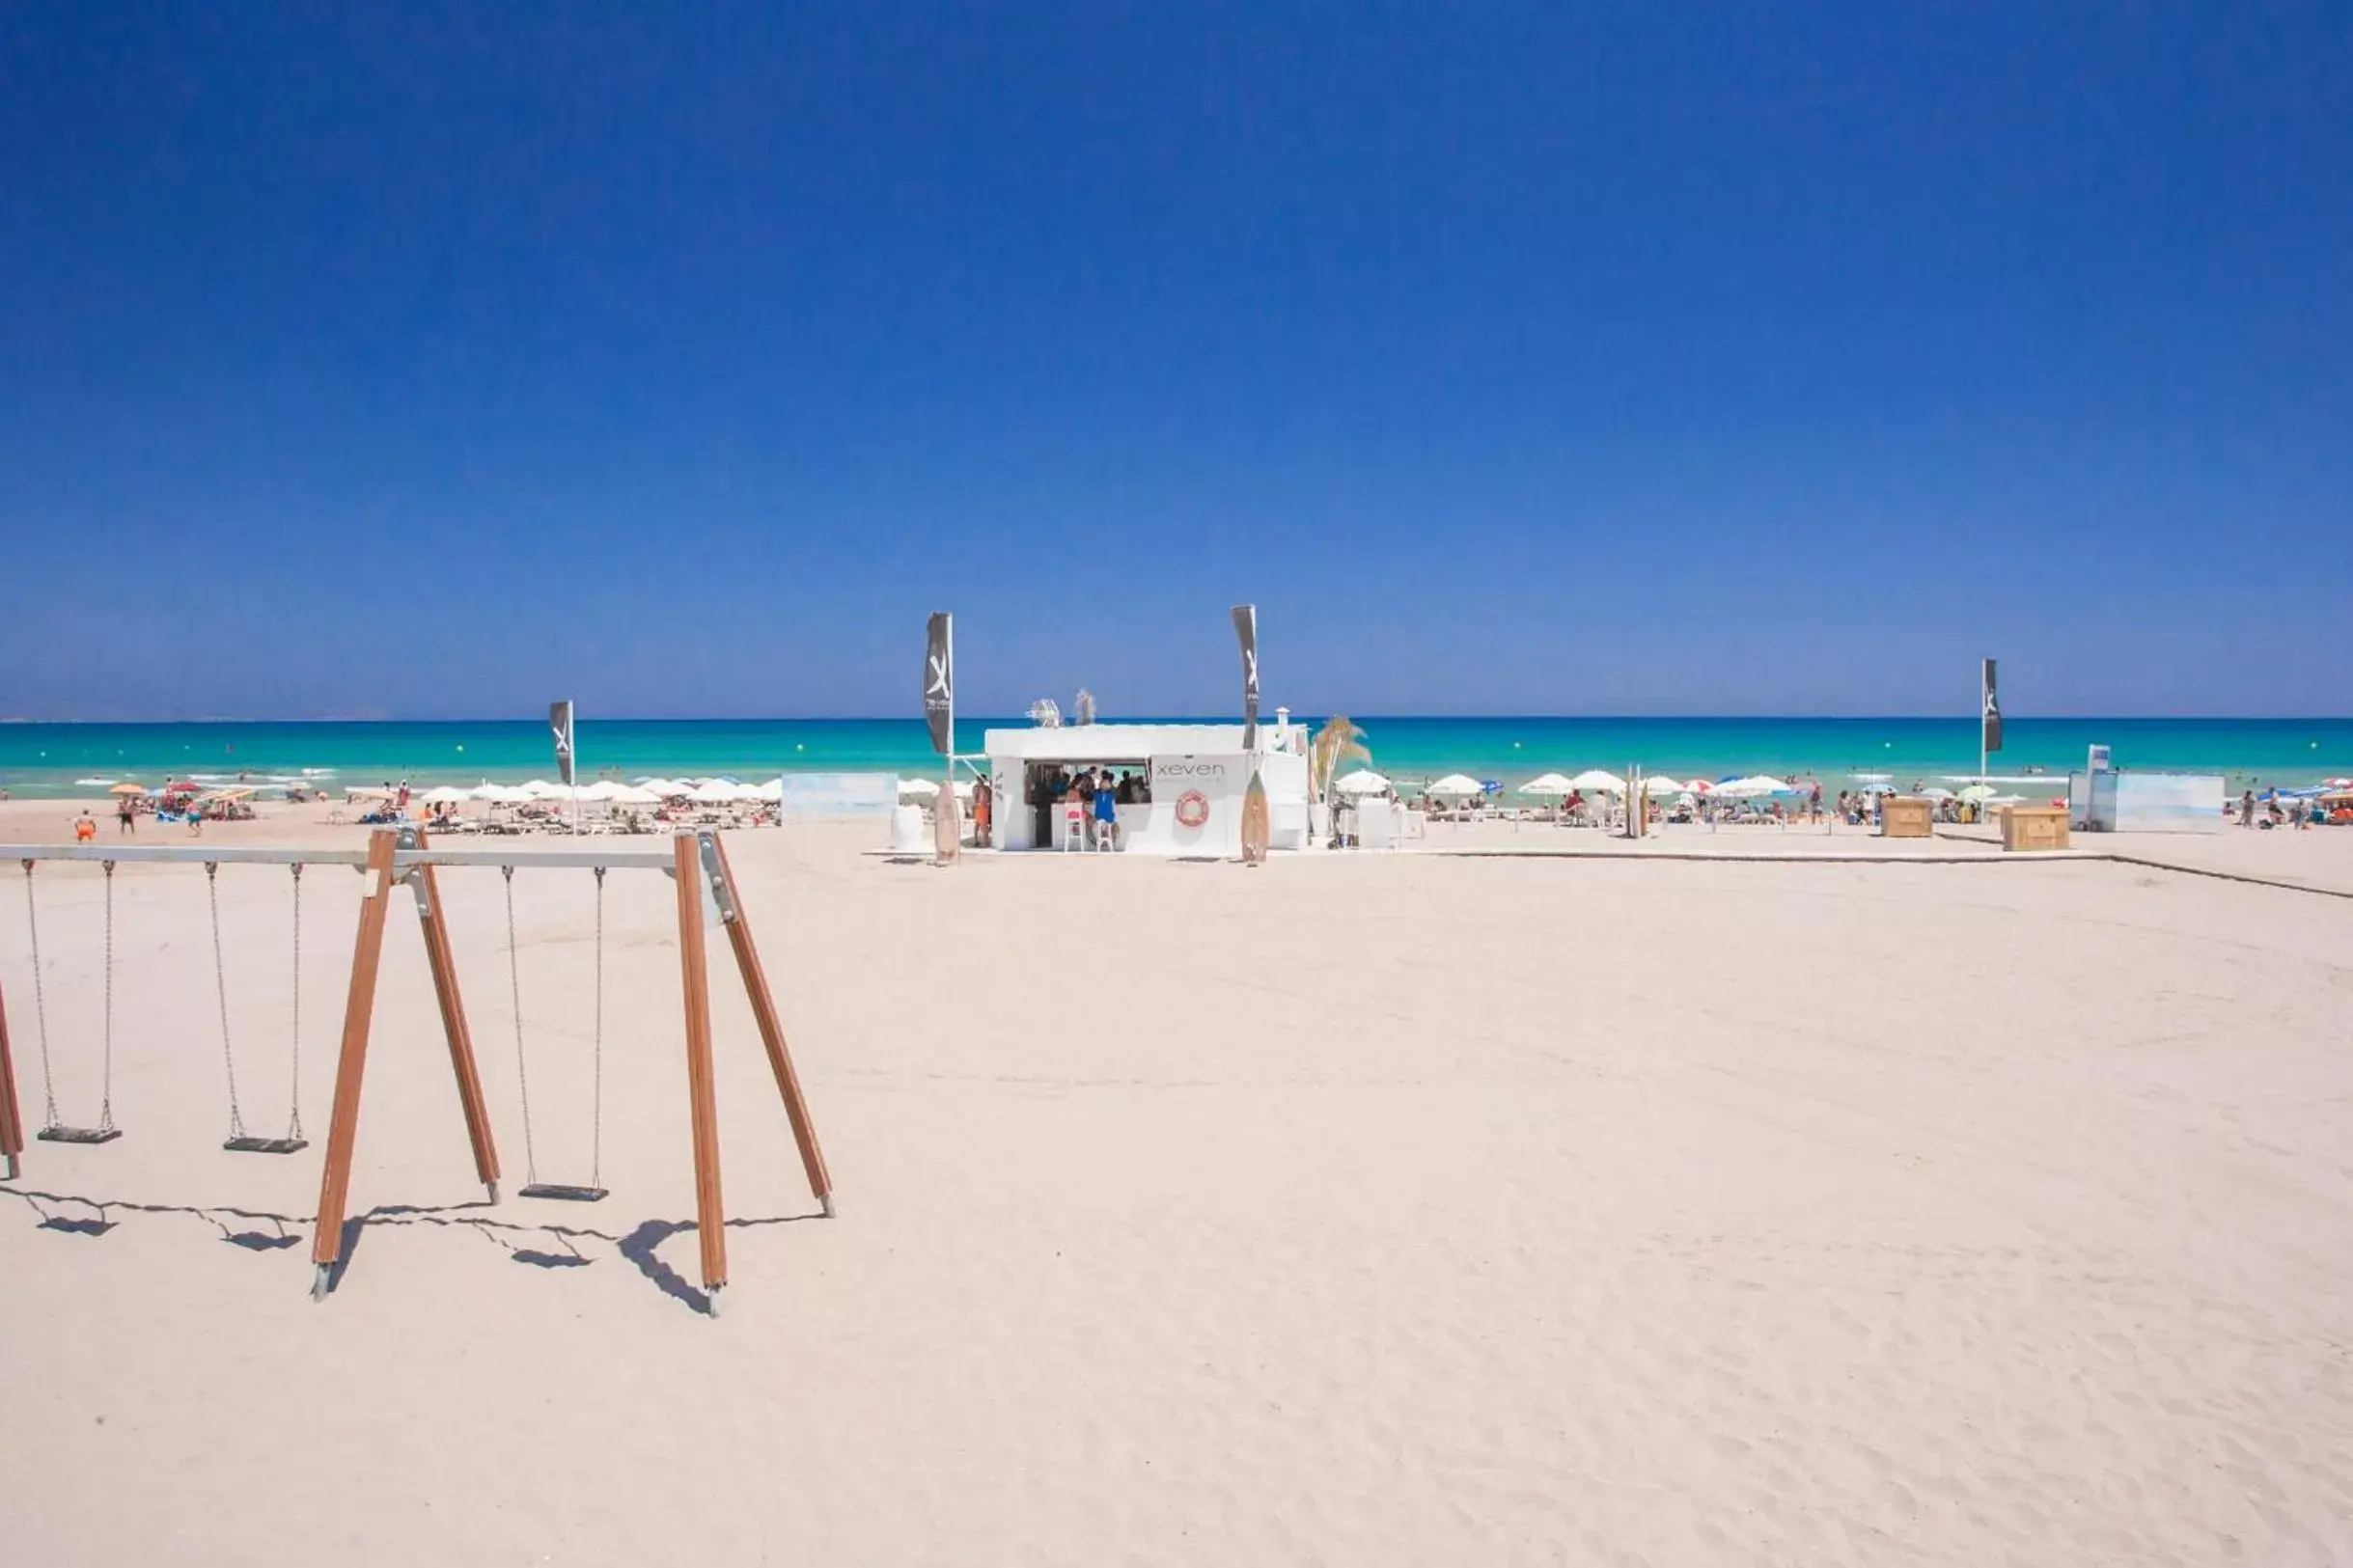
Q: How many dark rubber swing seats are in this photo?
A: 3